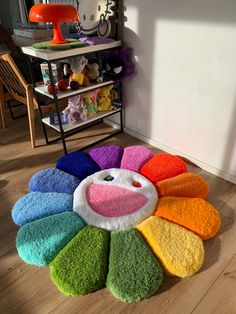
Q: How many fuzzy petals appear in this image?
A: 12